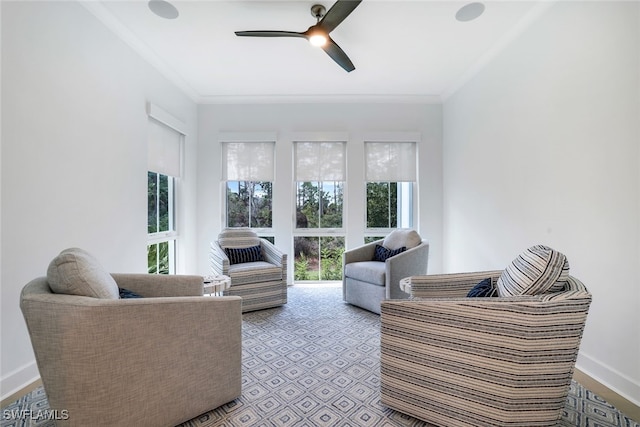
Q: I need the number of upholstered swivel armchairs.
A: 4